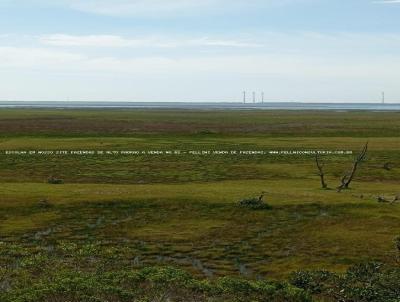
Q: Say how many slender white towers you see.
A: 4